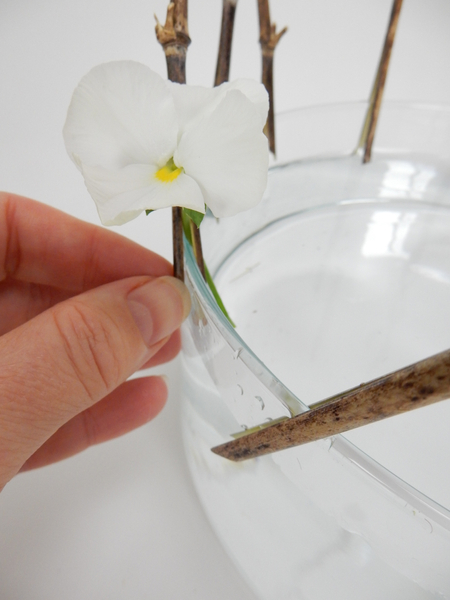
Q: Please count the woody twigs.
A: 5